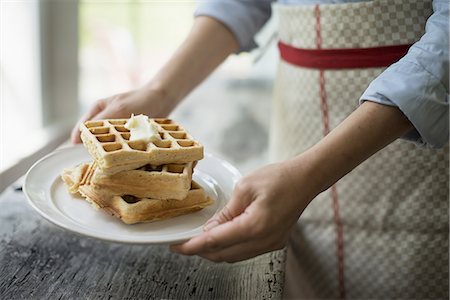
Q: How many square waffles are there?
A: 3